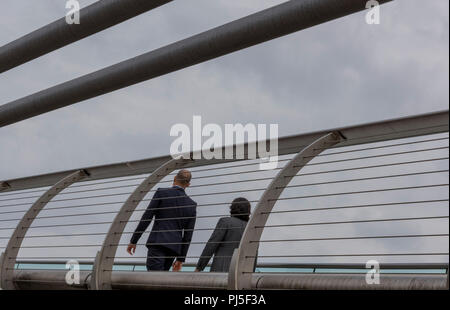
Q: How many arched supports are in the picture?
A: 3